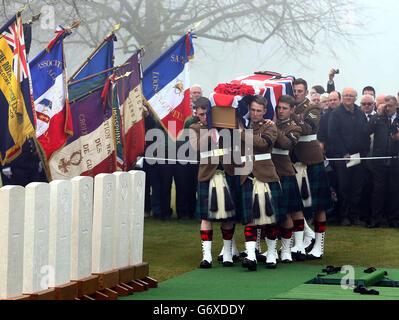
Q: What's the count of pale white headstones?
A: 7